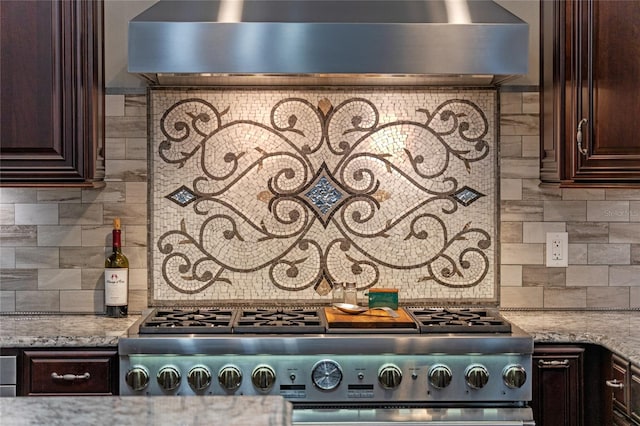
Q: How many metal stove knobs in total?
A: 9